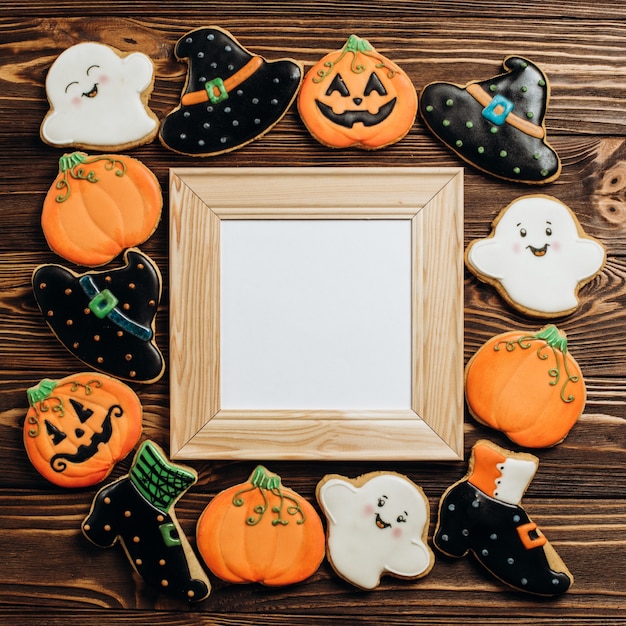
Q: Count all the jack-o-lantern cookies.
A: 2